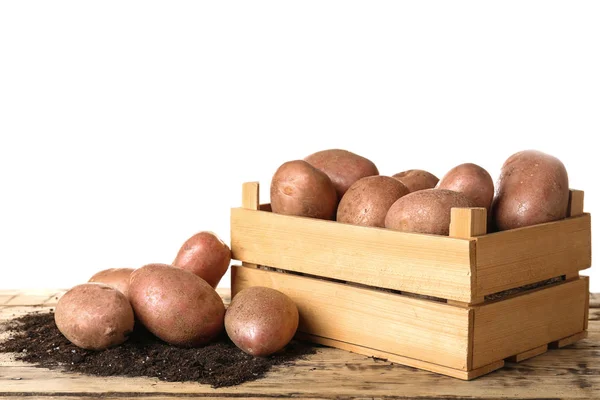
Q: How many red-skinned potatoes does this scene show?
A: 12